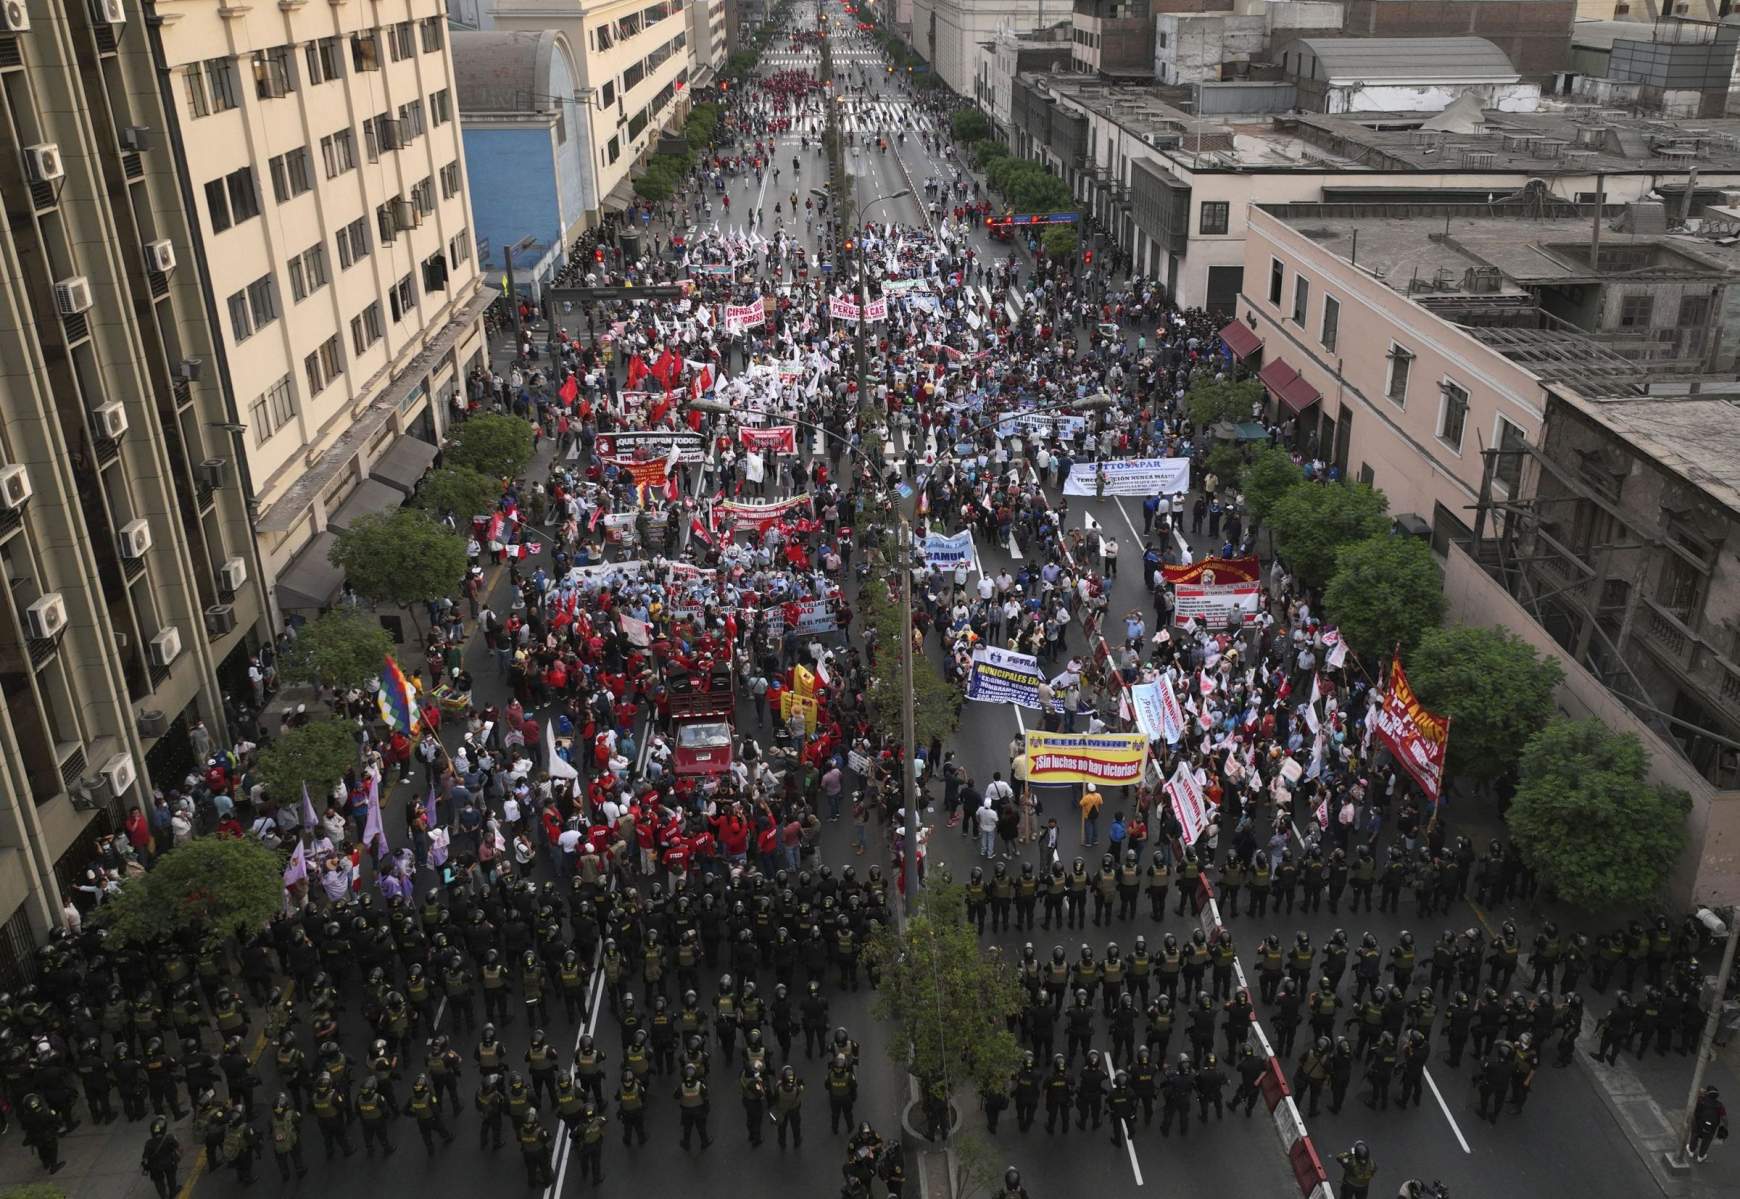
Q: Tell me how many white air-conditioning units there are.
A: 12